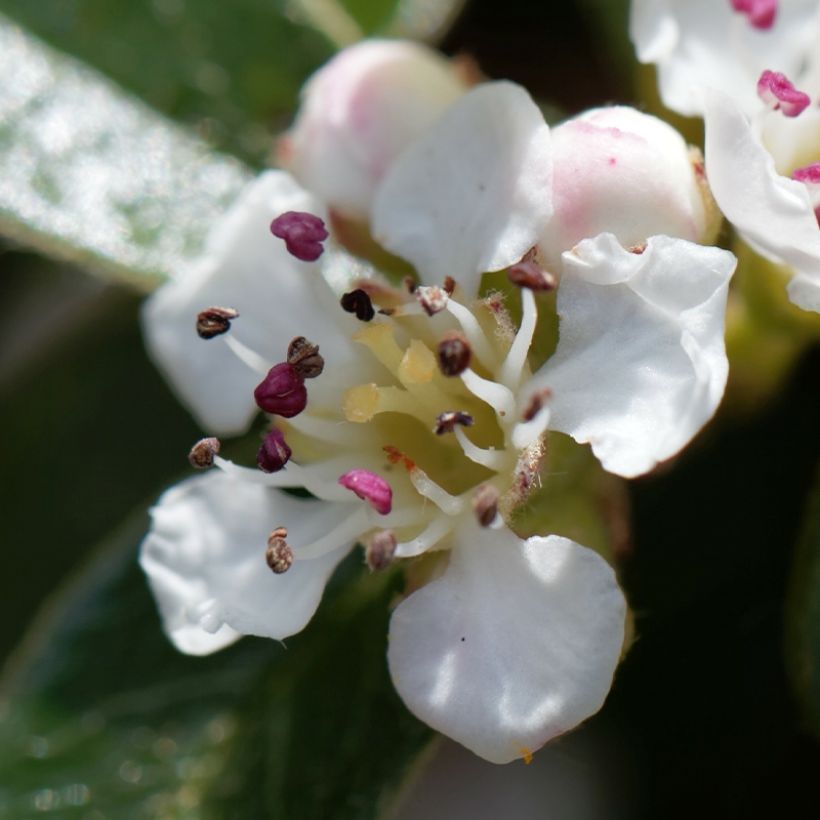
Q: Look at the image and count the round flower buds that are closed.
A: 2